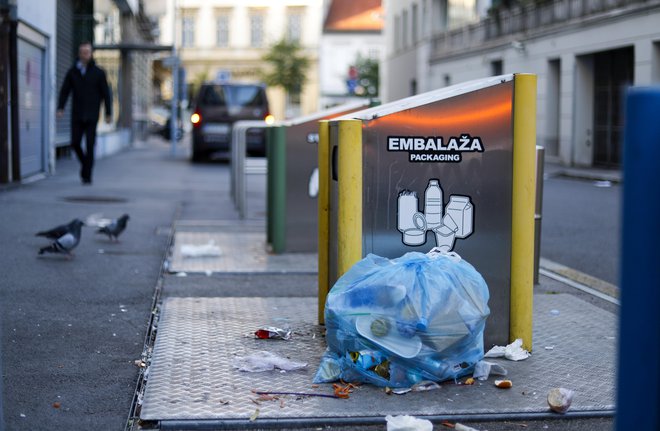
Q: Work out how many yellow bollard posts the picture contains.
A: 3